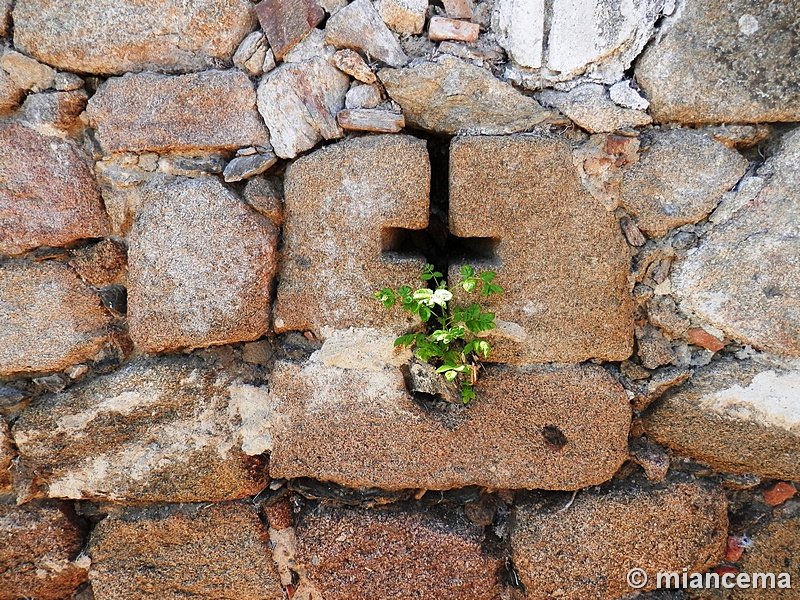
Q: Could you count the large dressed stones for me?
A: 3